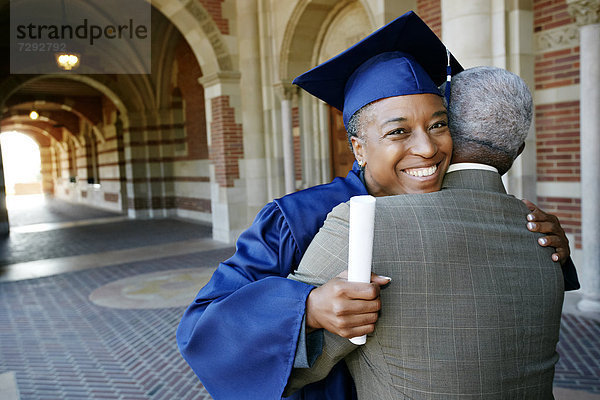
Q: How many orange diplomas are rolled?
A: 0